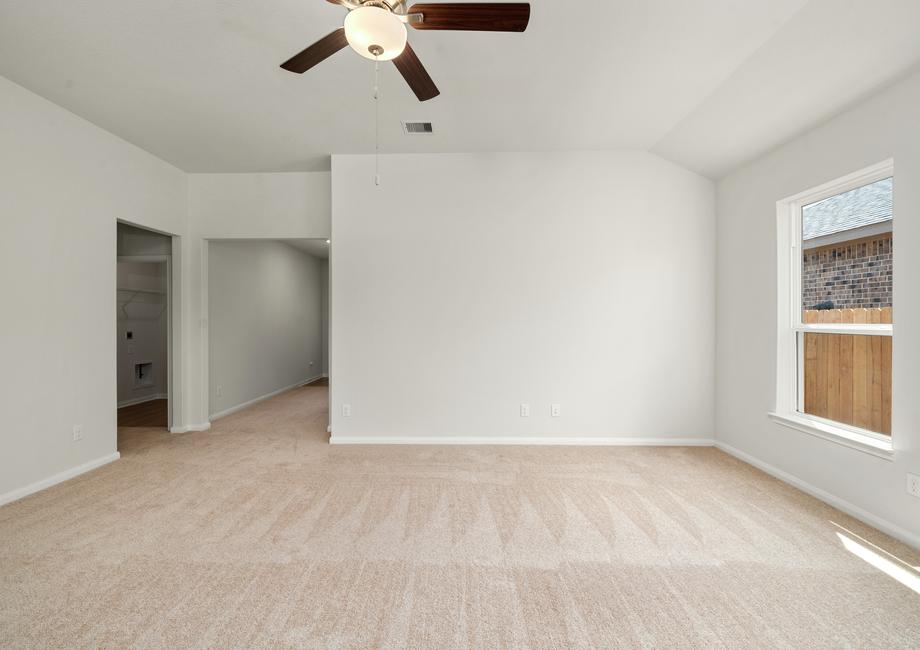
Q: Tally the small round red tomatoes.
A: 0